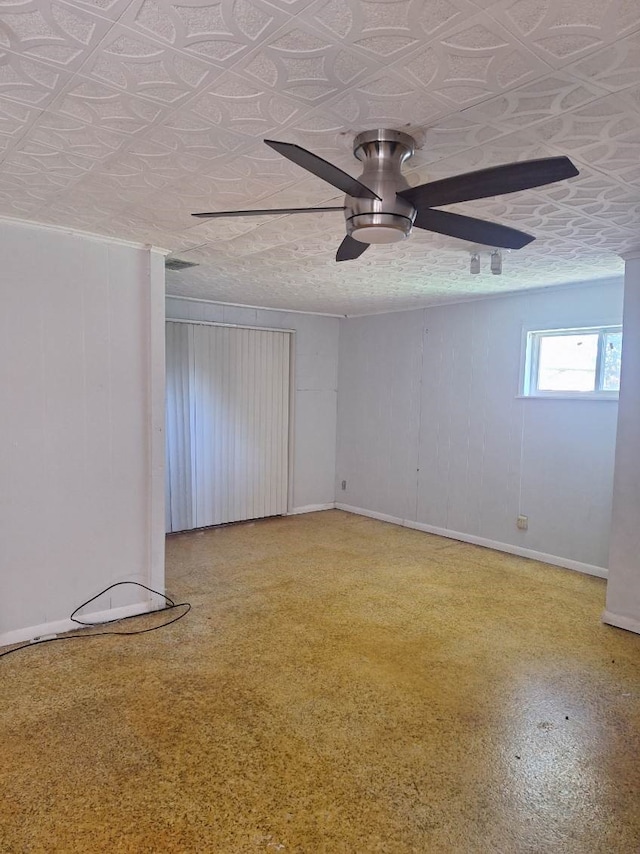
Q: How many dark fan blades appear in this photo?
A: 5